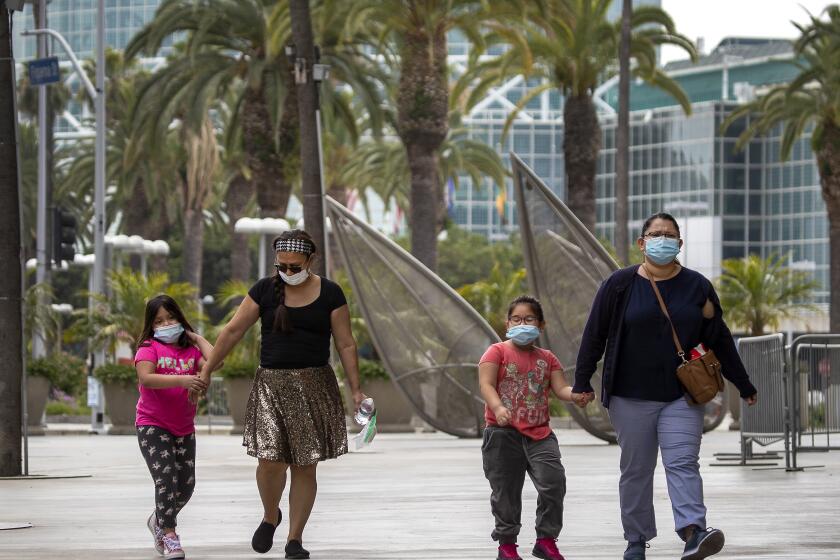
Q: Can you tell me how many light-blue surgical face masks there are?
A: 3